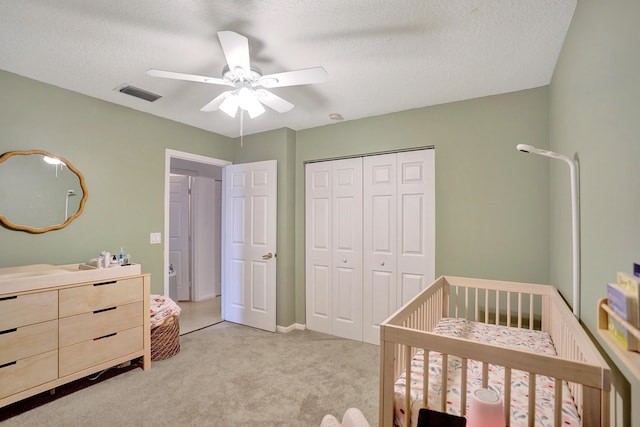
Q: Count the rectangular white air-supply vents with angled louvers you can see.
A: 1